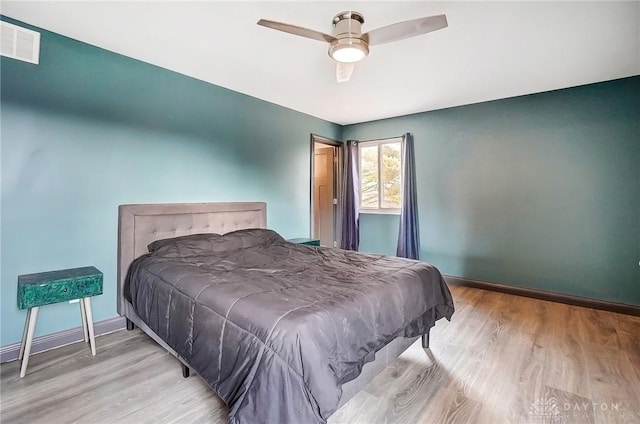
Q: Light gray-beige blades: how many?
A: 3